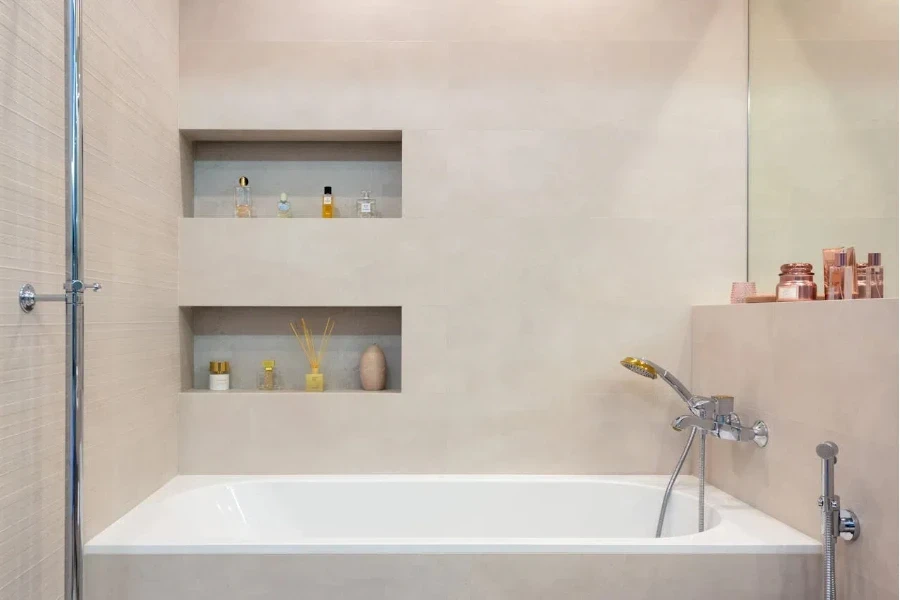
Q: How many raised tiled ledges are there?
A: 1